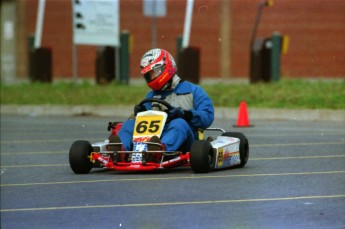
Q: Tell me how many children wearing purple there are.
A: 0